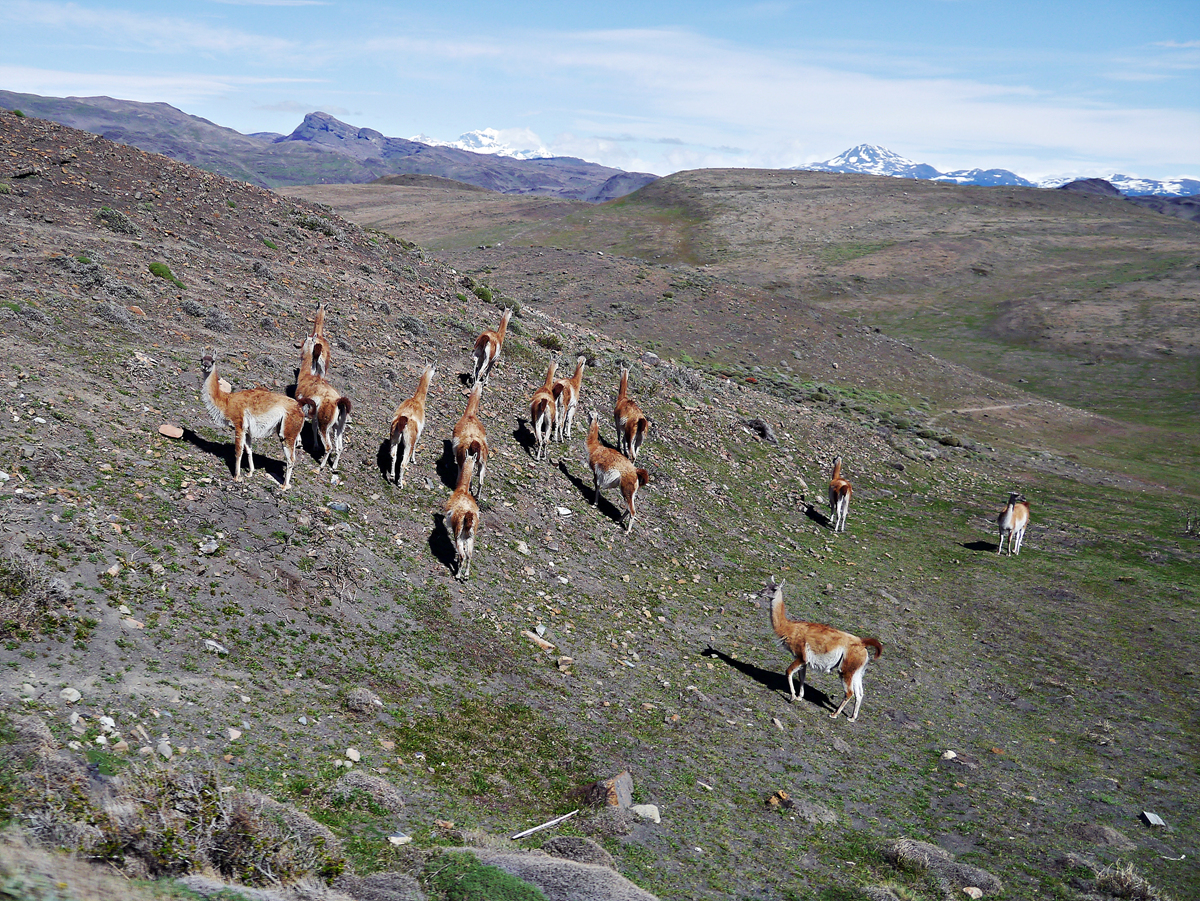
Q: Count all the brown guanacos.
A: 14